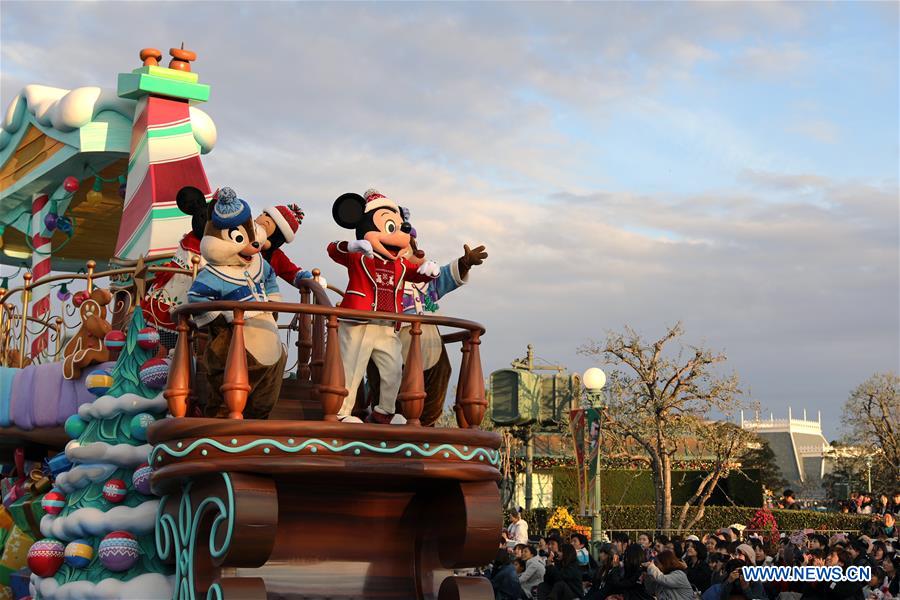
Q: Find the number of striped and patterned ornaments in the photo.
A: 11